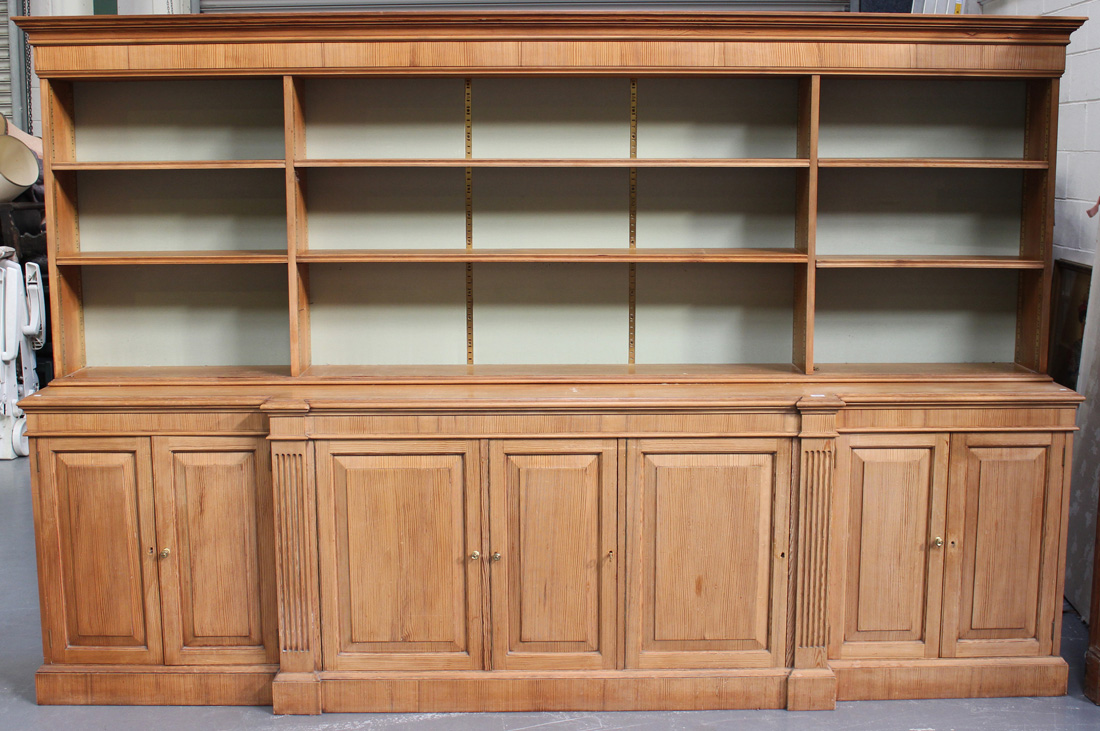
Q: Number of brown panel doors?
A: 7